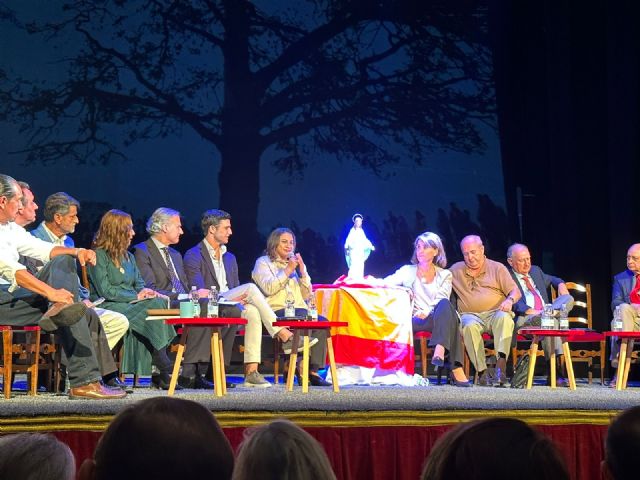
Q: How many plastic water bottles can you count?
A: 7